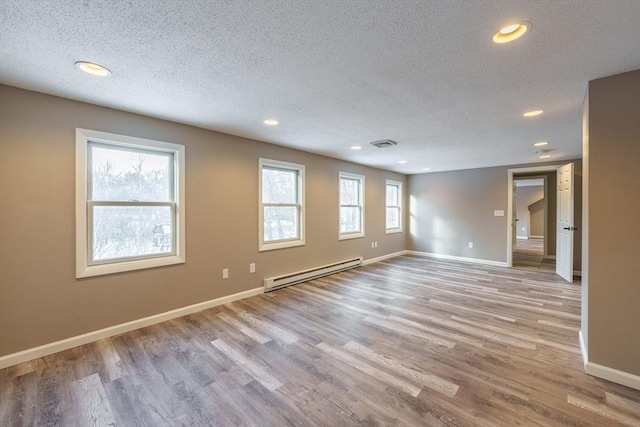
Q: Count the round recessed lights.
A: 9